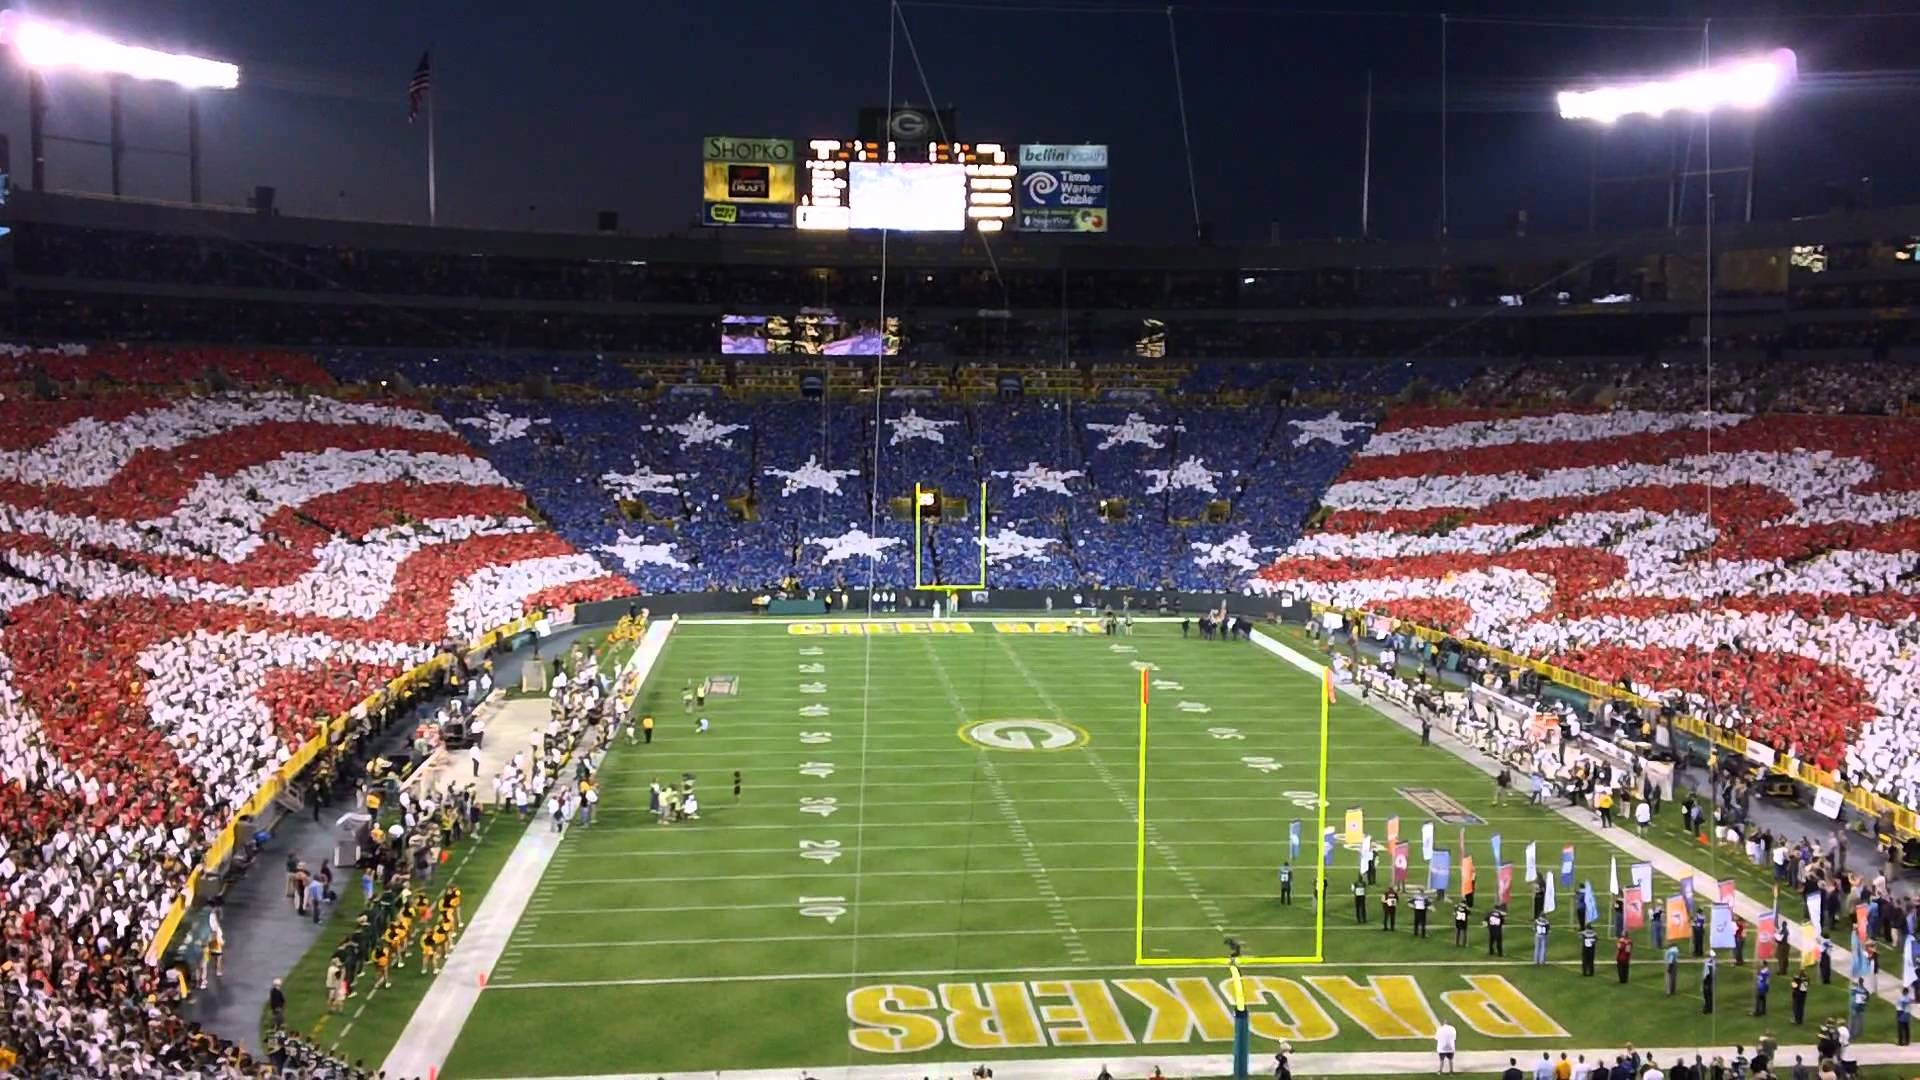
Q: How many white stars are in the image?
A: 13